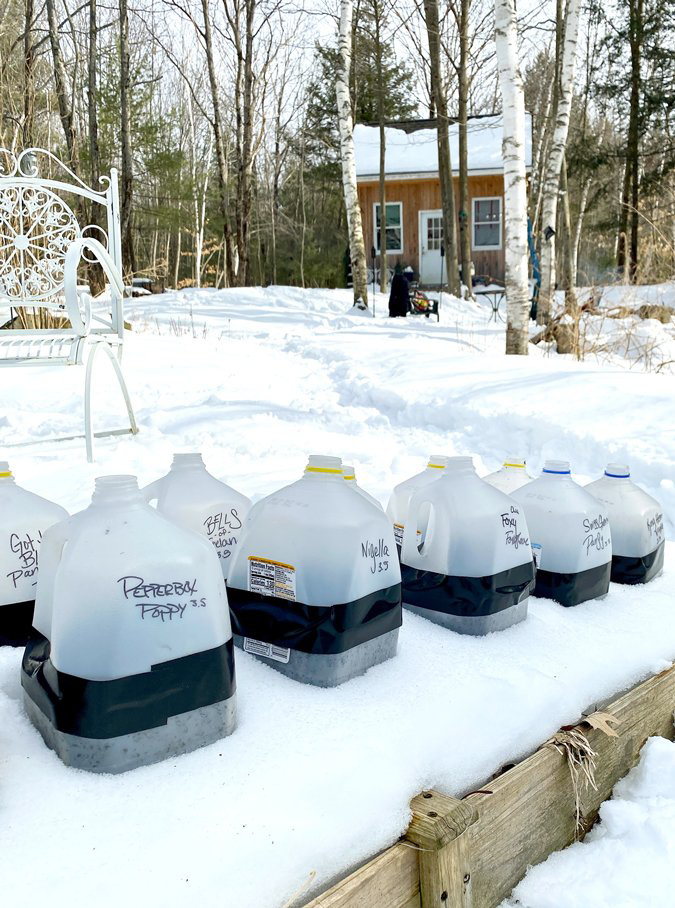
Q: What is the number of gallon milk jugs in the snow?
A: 10